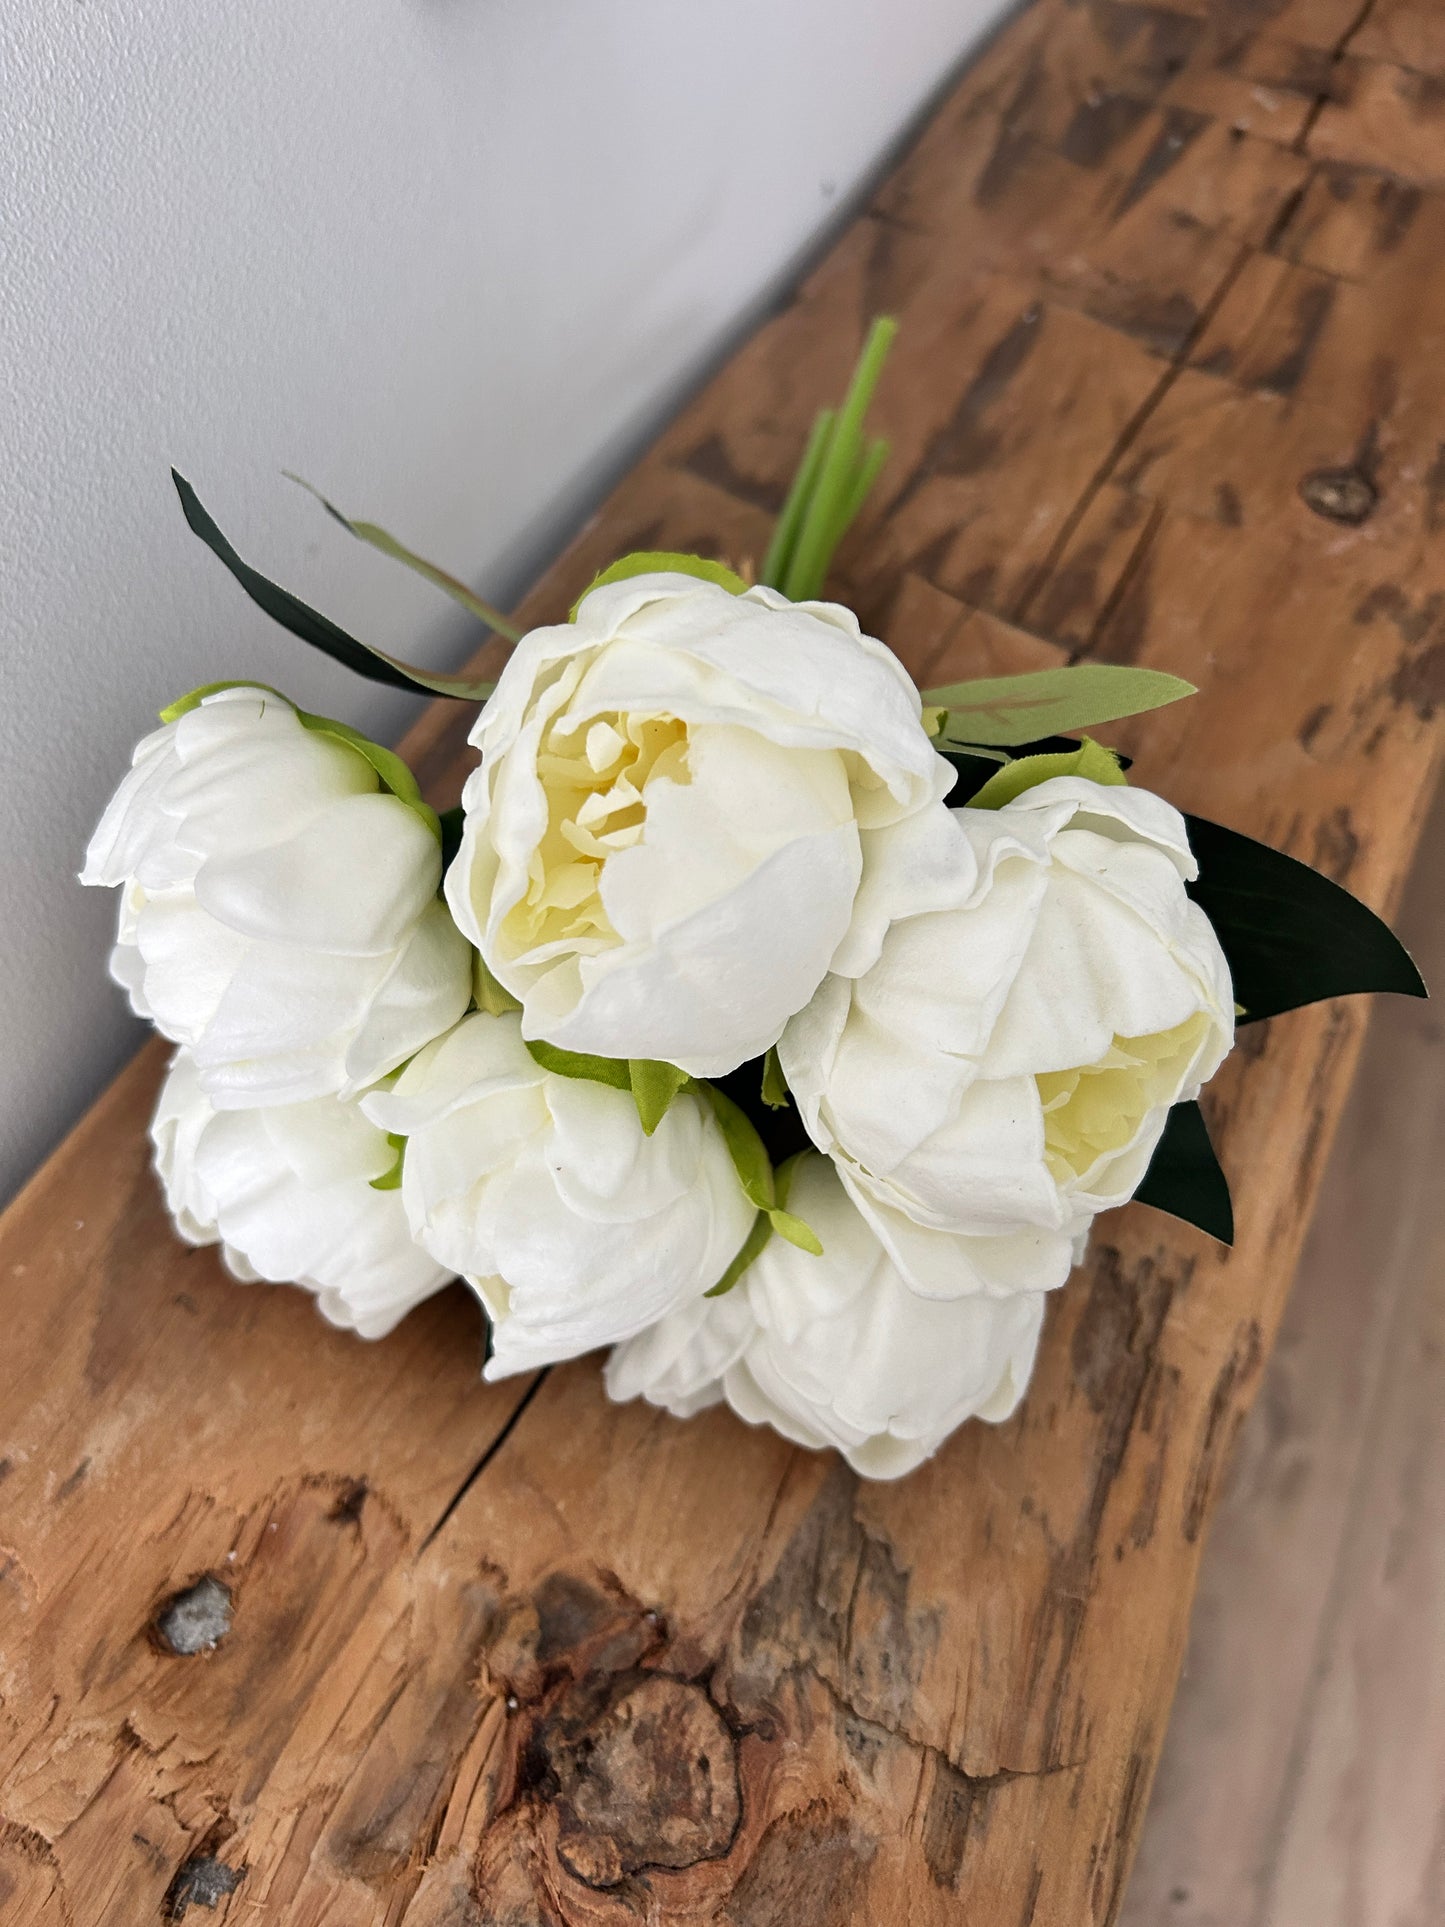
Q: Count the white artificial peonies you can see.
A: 6